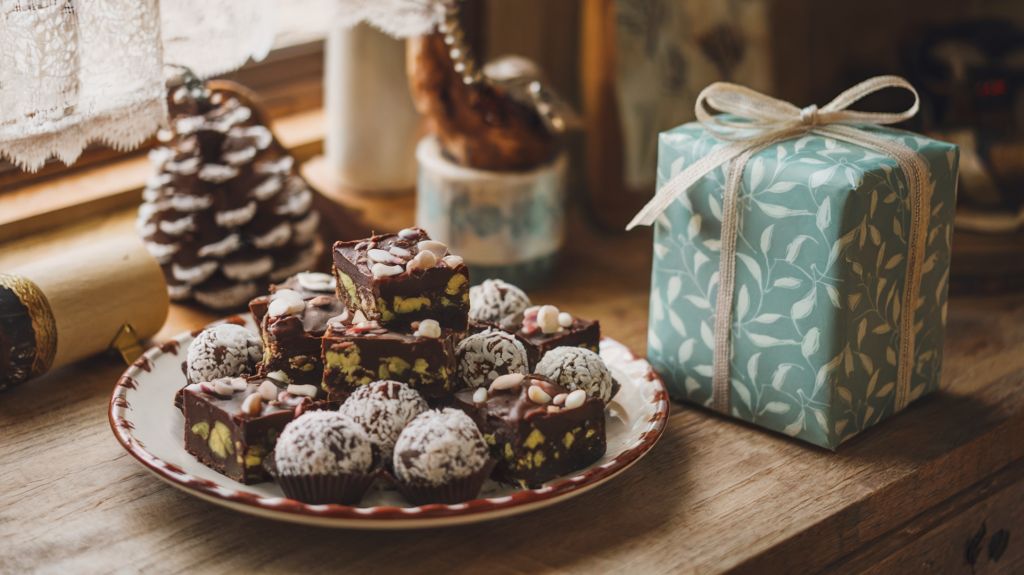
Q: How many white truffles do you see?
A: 7